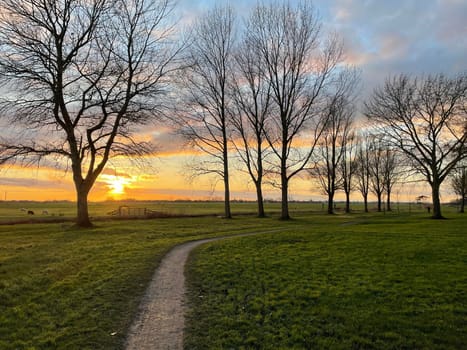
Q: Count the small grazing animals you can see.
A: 3